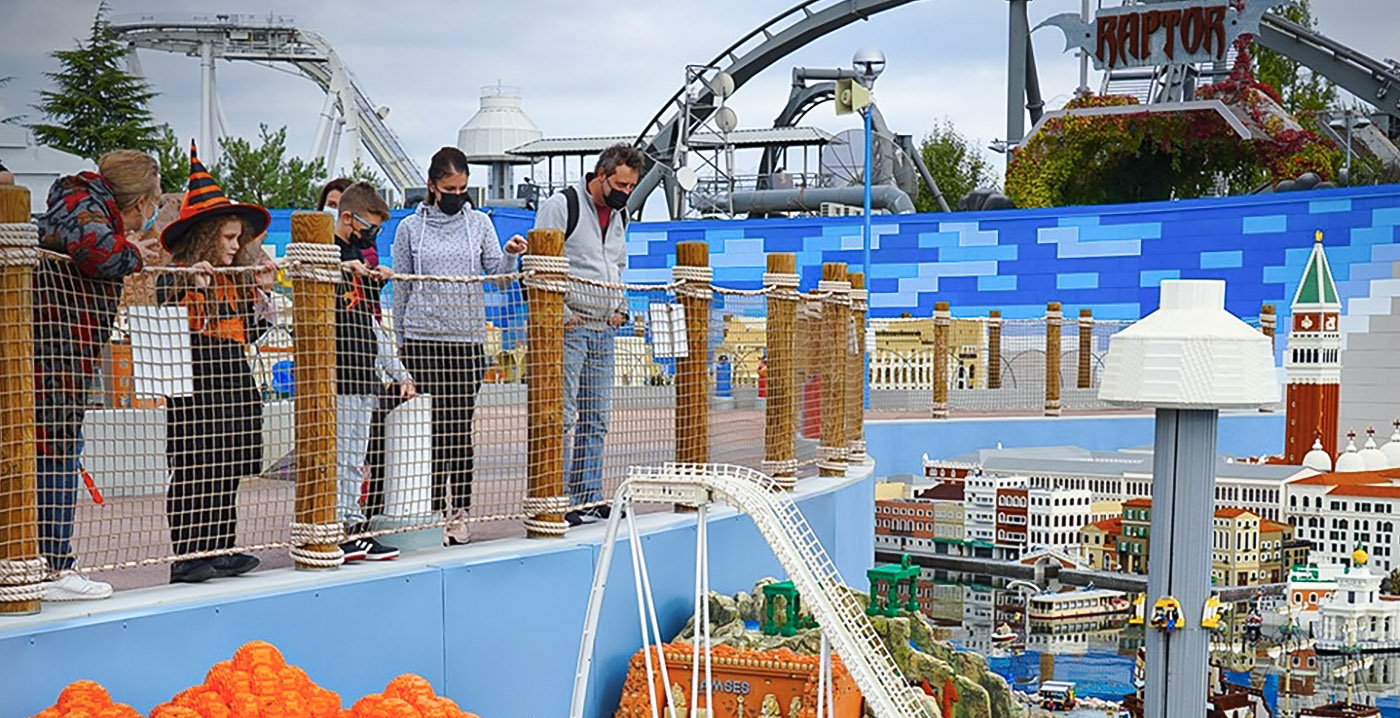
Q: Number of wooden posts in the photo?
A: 12